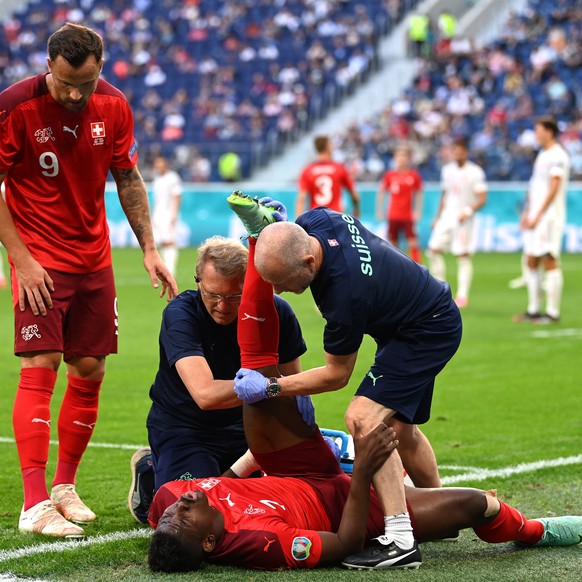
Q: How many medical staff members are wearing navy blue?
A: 2